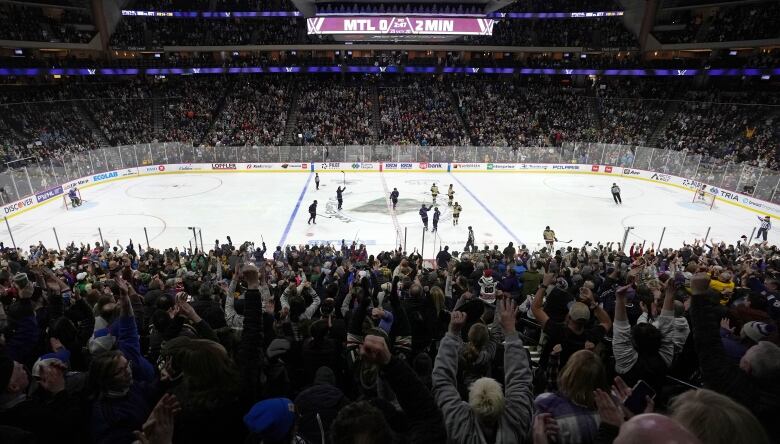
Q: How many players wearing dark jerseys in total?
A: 6